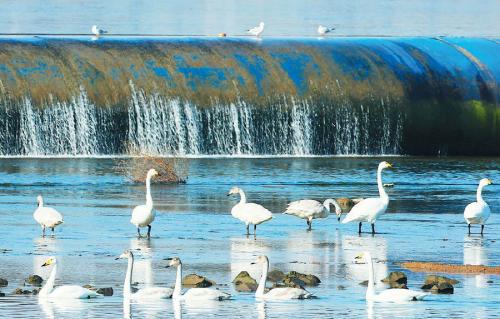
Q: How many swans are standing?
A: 6